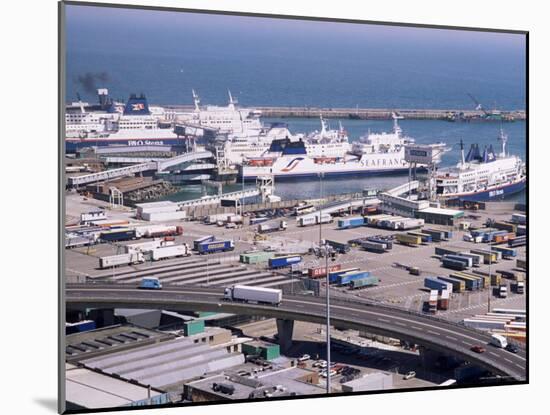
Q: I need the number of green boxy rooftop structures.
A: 2